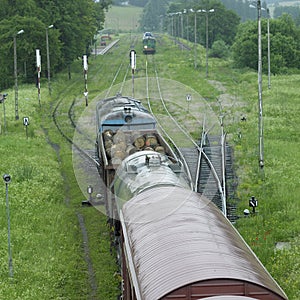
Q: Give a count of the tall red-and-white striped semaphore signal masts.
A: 3